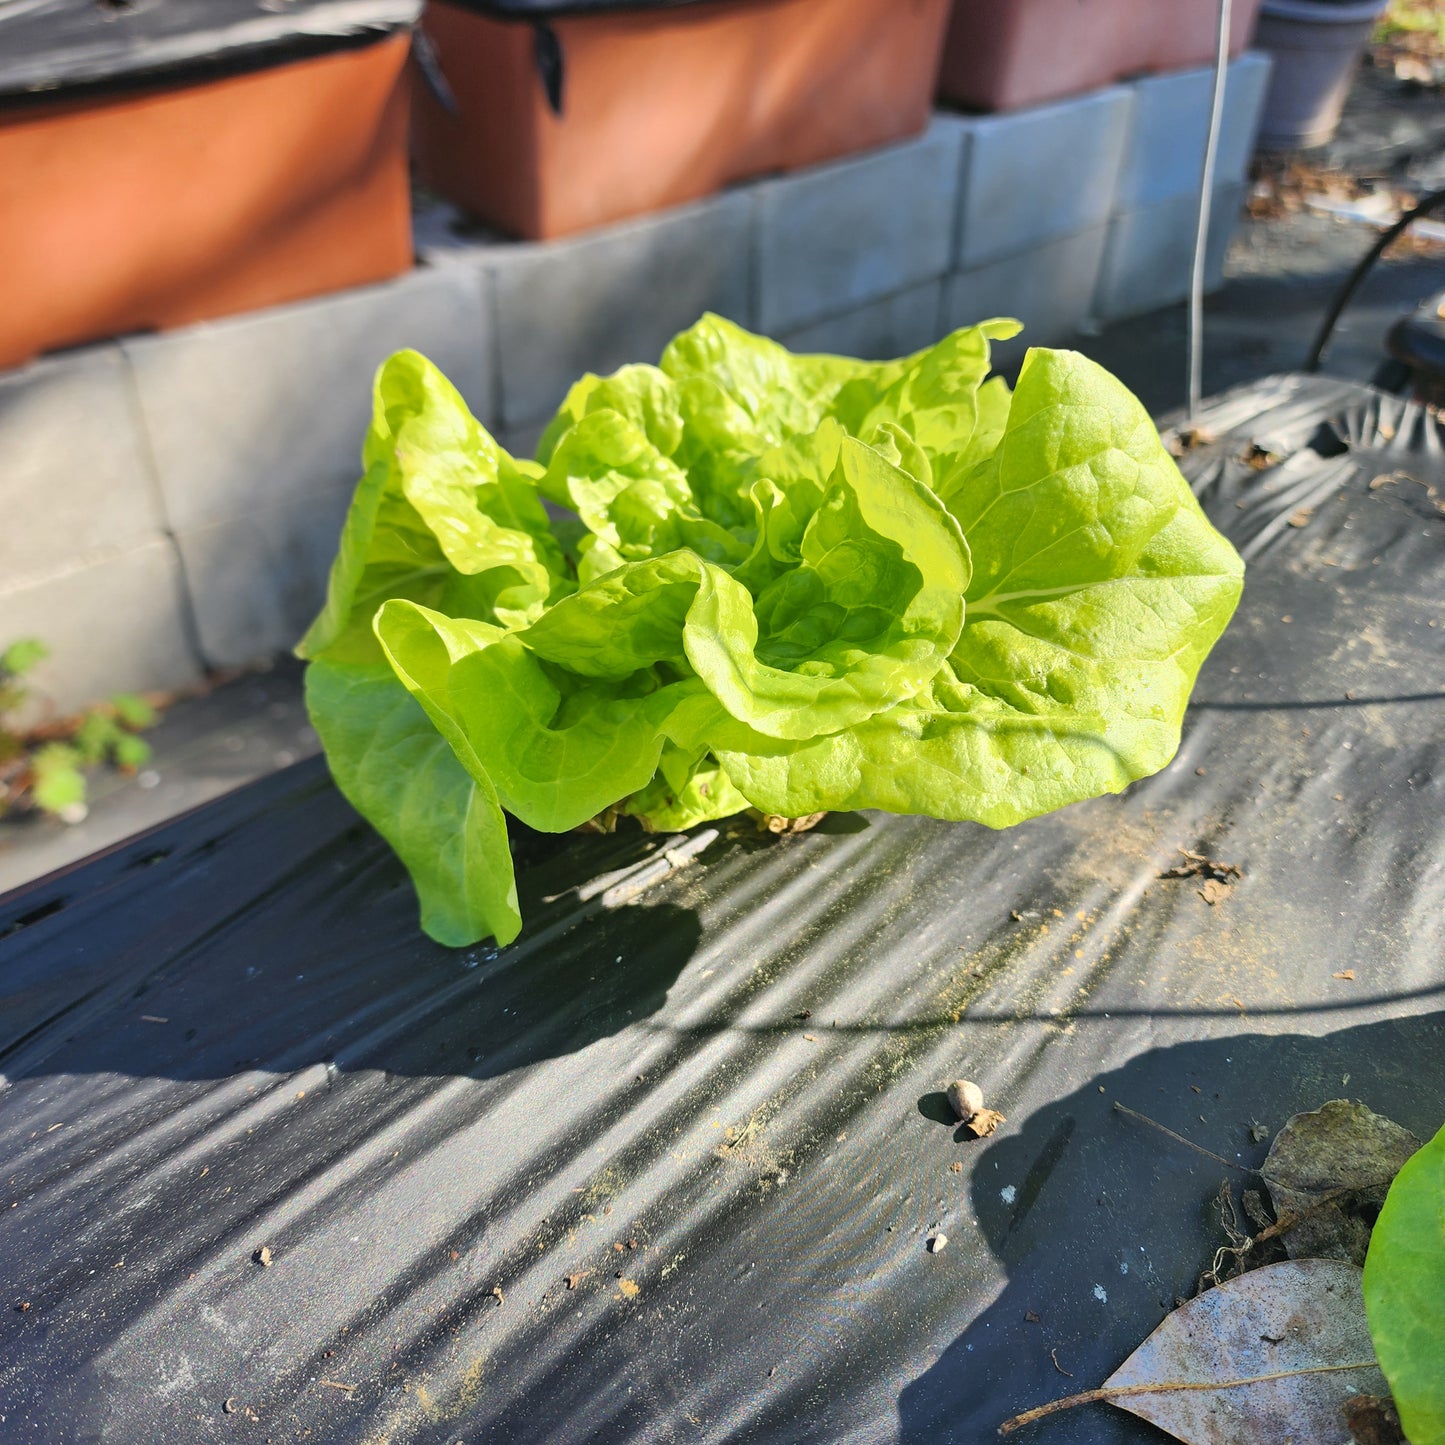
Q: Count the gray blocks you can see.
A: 12